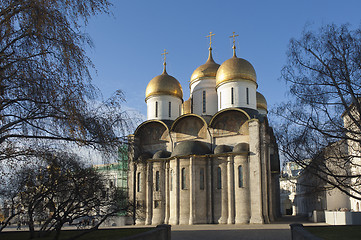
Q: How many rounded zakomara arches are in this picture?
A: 3